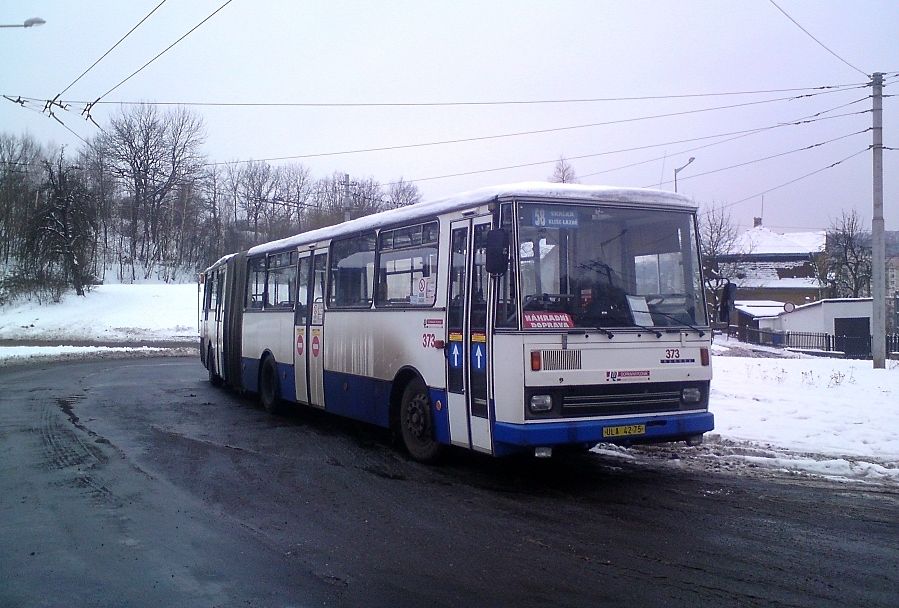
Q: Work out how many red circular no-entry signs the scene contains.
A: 2